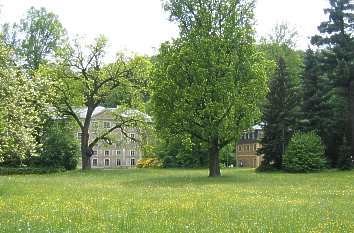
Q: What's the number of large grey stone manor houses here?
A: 1